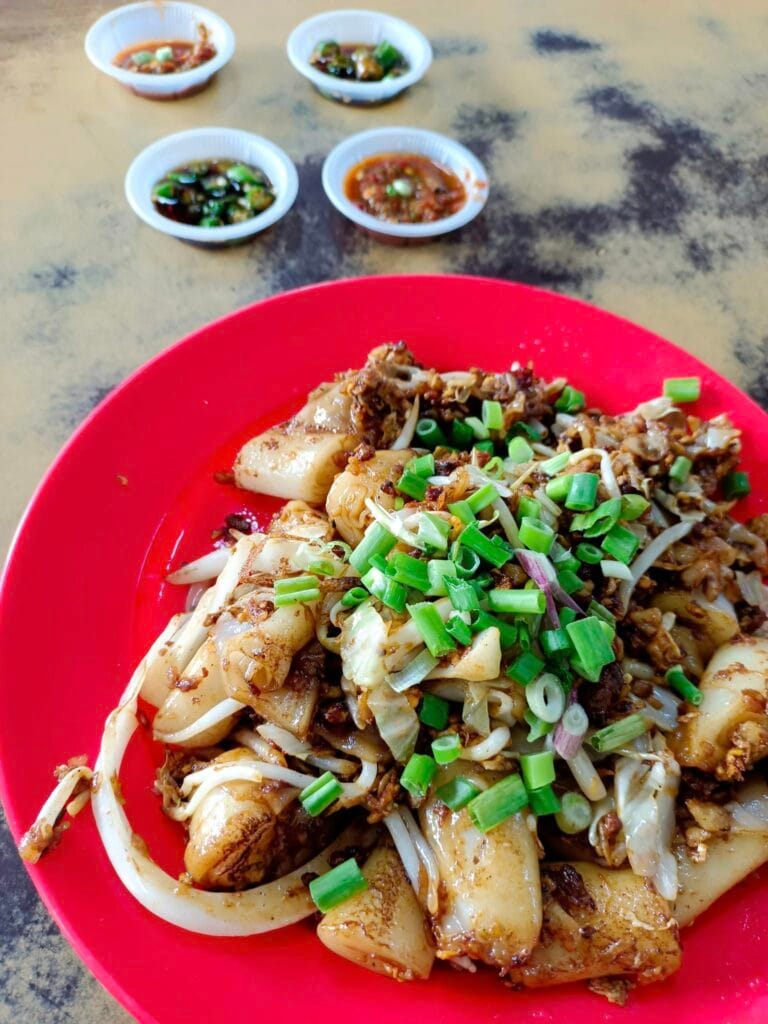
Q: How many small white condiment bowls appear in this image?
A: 4